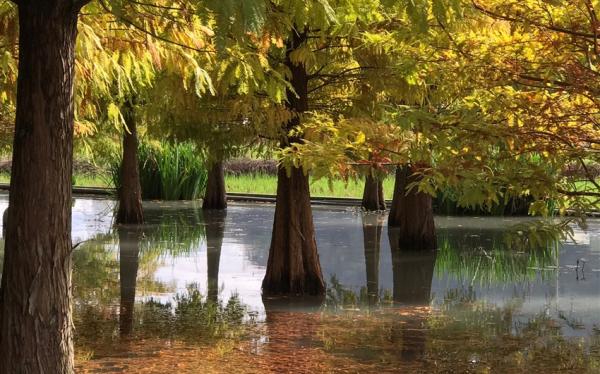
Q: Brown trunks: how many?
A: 7